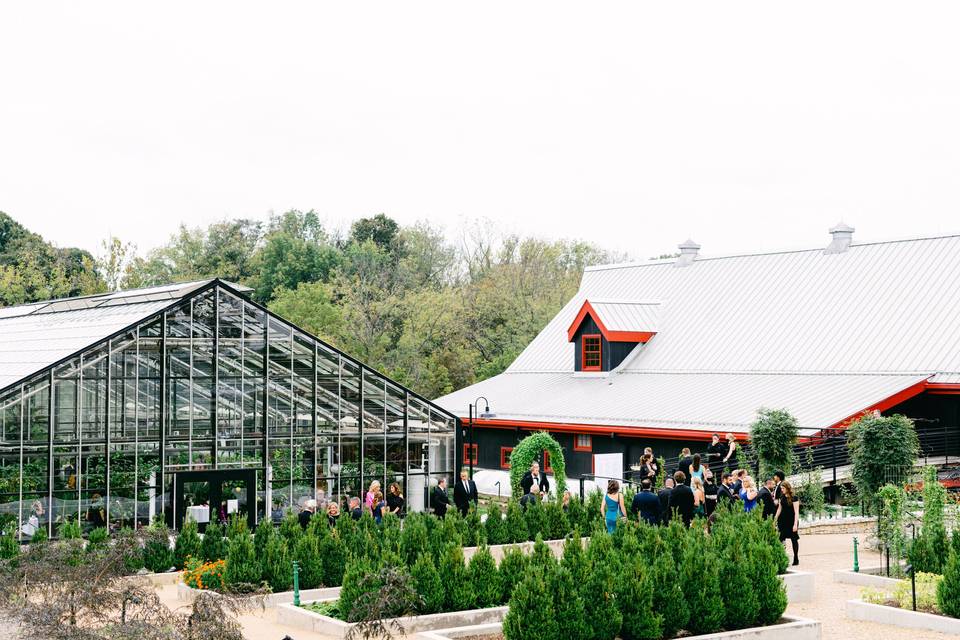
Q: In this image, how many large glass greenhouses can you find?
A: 1